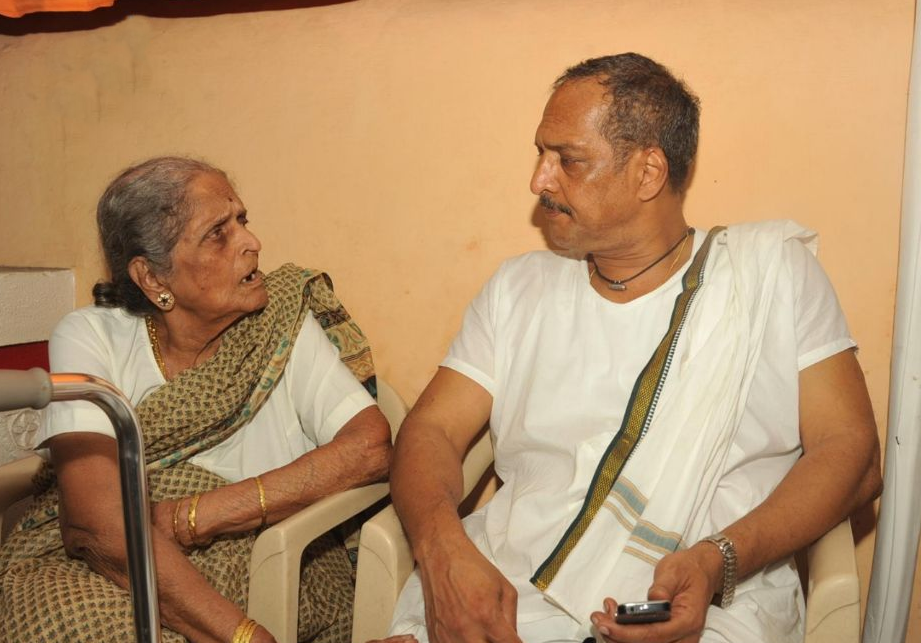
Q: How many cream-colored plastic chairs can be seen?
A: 2